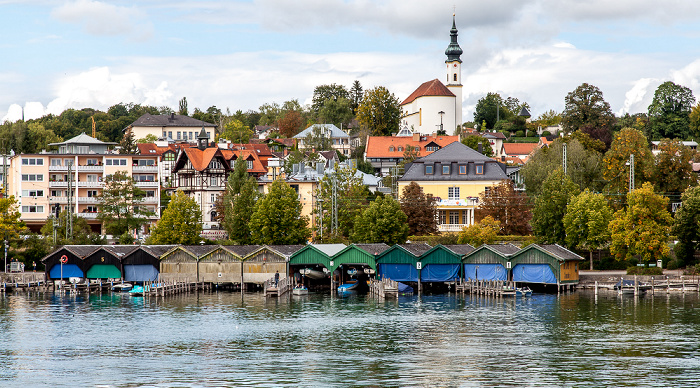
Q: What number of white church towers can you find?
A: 1